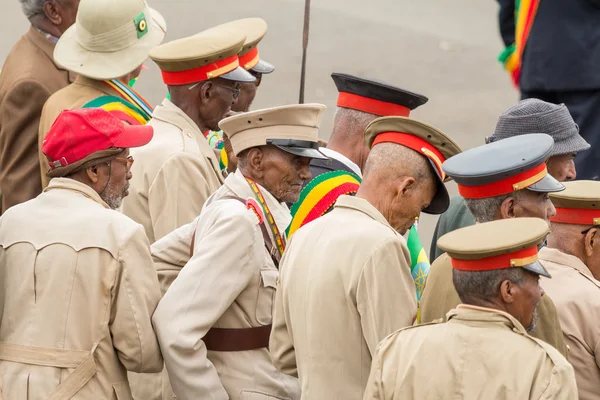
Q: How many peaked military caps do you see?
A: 8